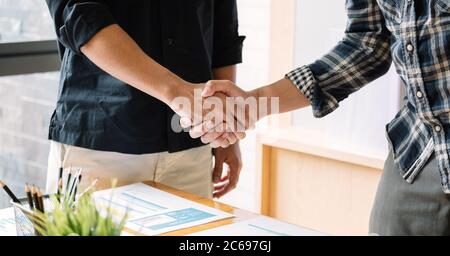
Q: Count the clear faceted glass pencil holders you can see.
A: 0